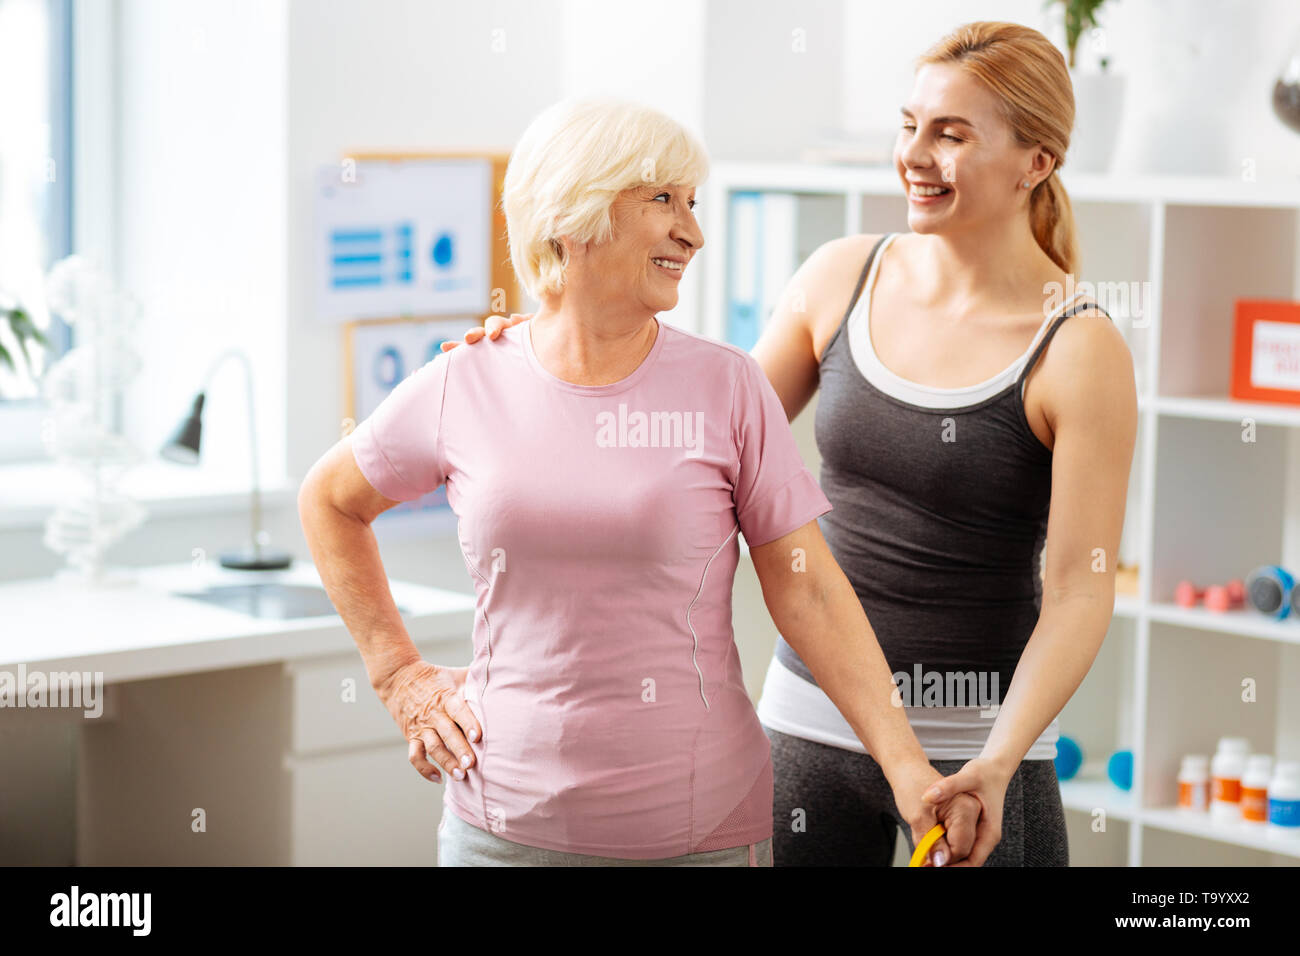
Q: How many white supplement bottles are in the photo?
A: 4